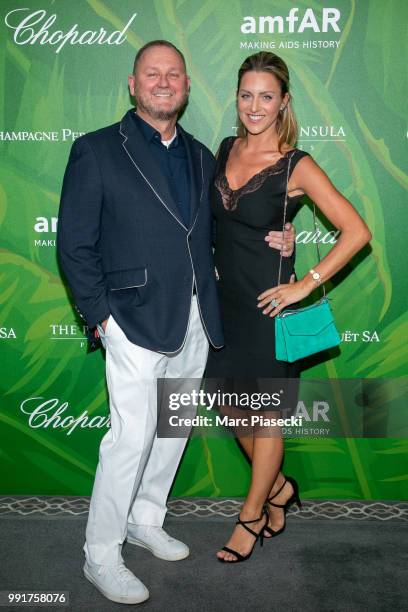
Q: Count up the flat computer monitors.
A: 0